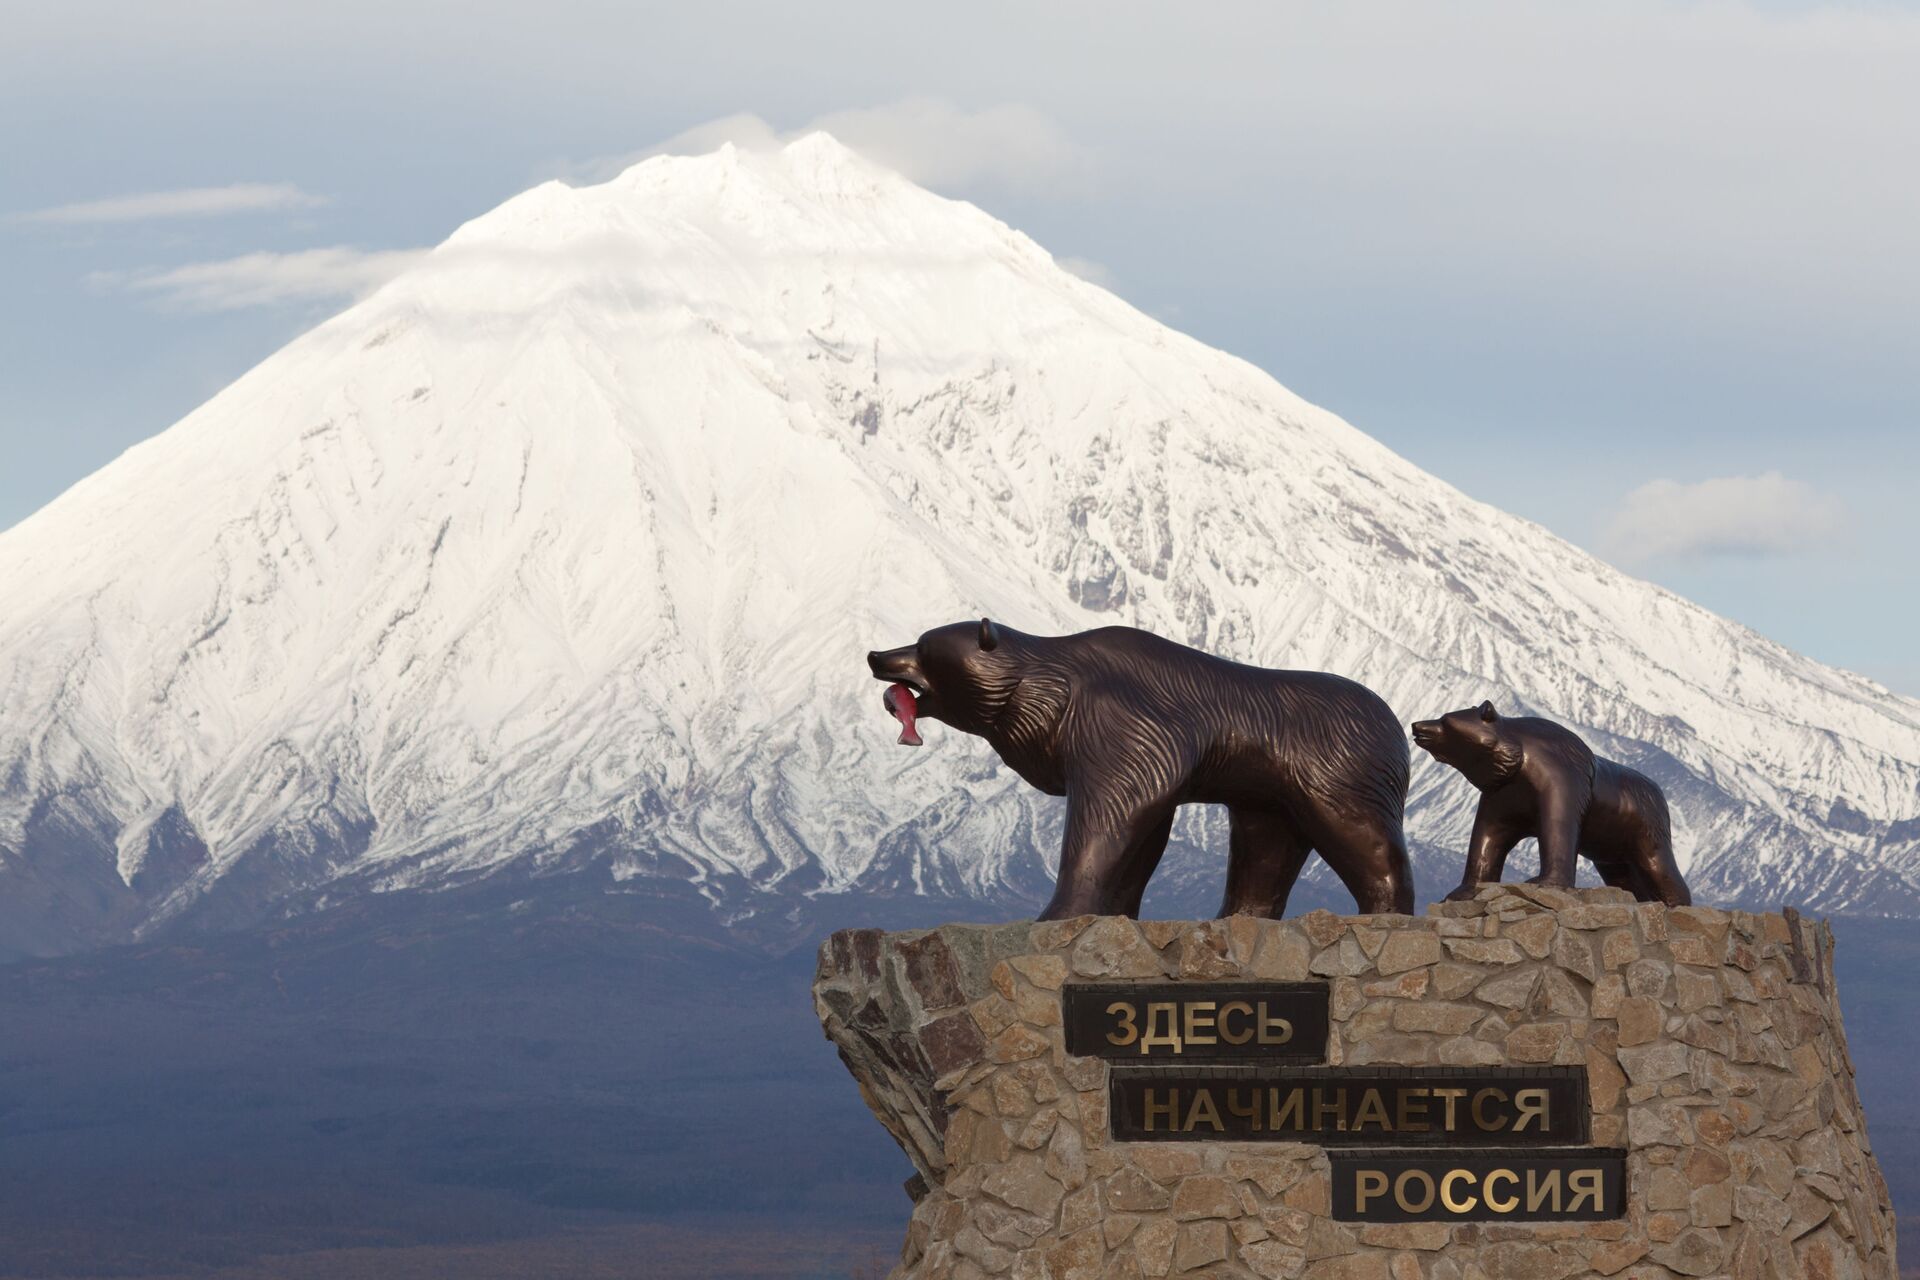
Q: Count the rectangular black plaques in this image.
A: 3